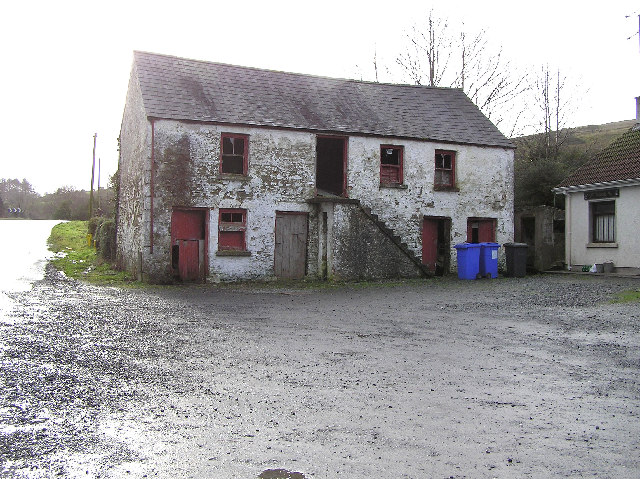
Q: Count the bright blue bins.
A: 2